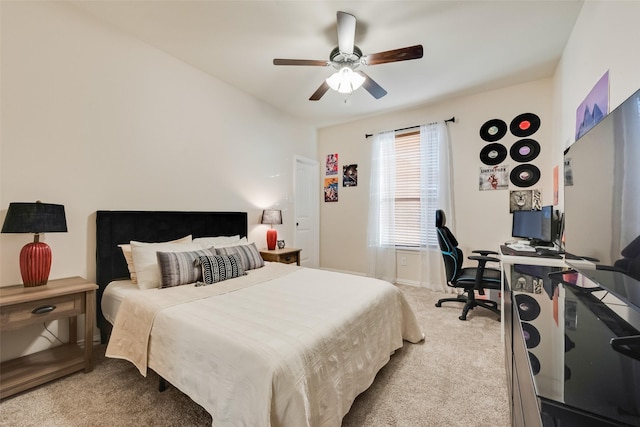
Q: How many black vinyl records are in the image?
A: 5